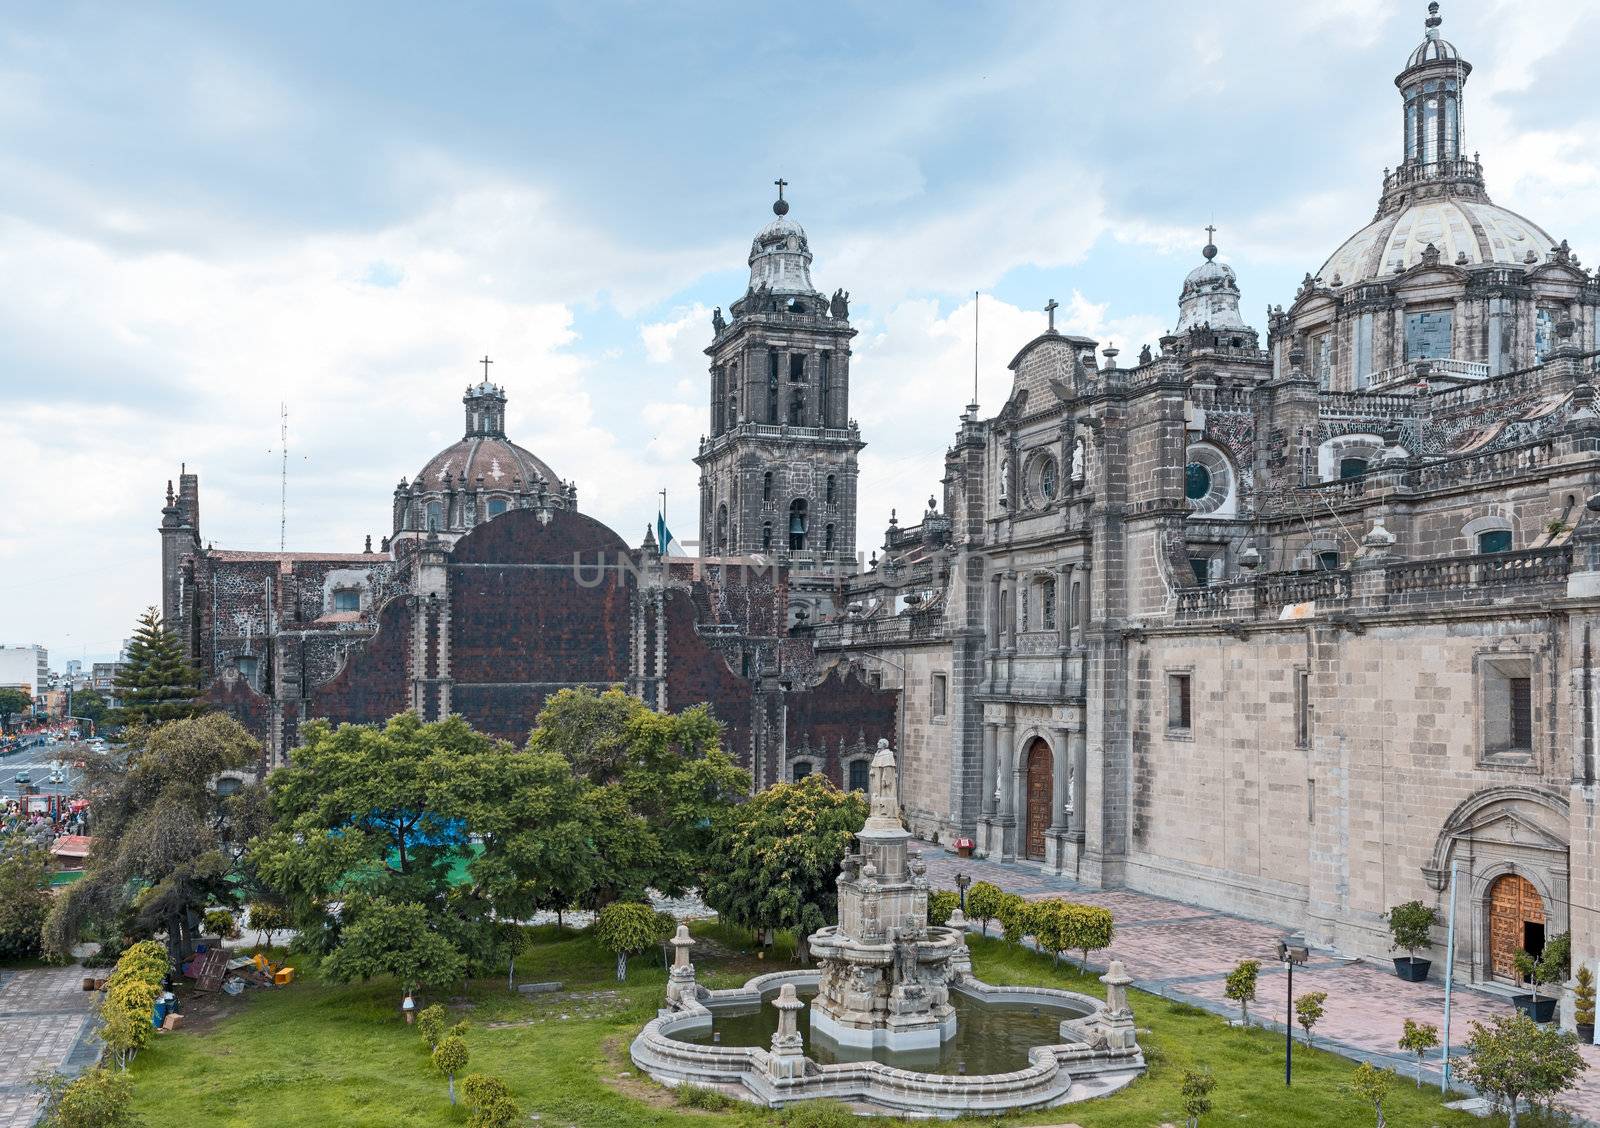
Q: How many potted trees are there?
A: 3